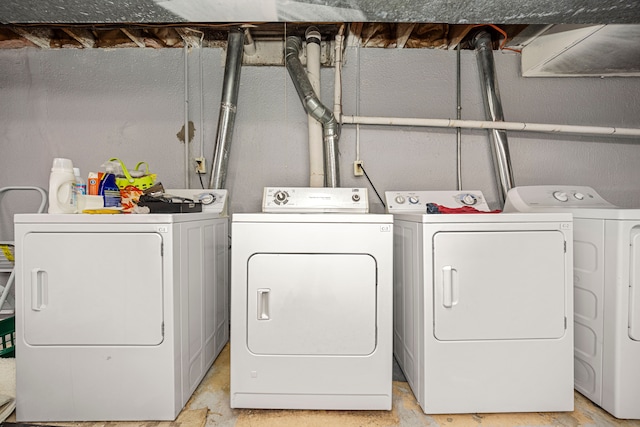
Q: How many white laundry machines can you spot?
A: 4